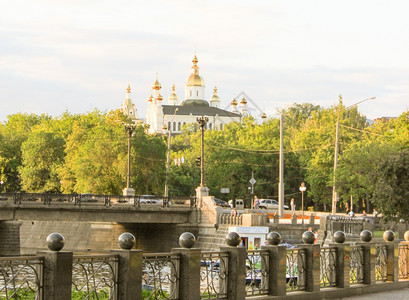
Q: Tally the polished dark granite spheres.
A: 10